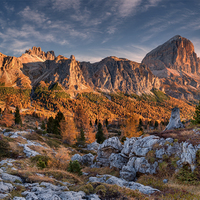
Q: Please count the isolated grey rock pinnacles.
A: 1